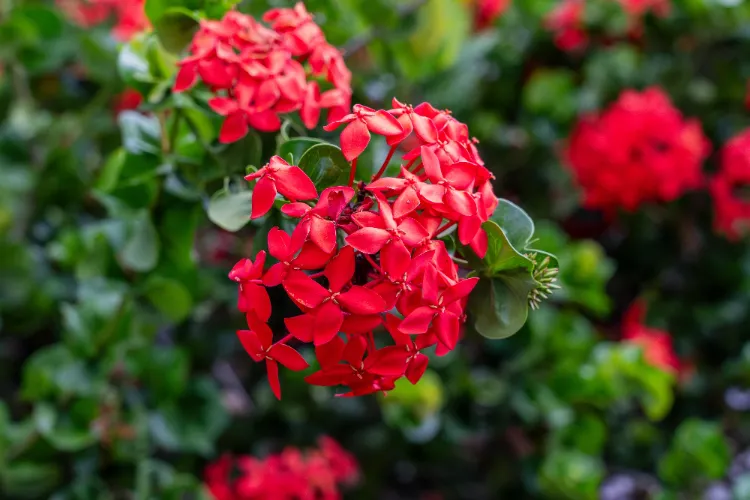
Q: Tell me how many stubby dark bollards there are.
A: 0